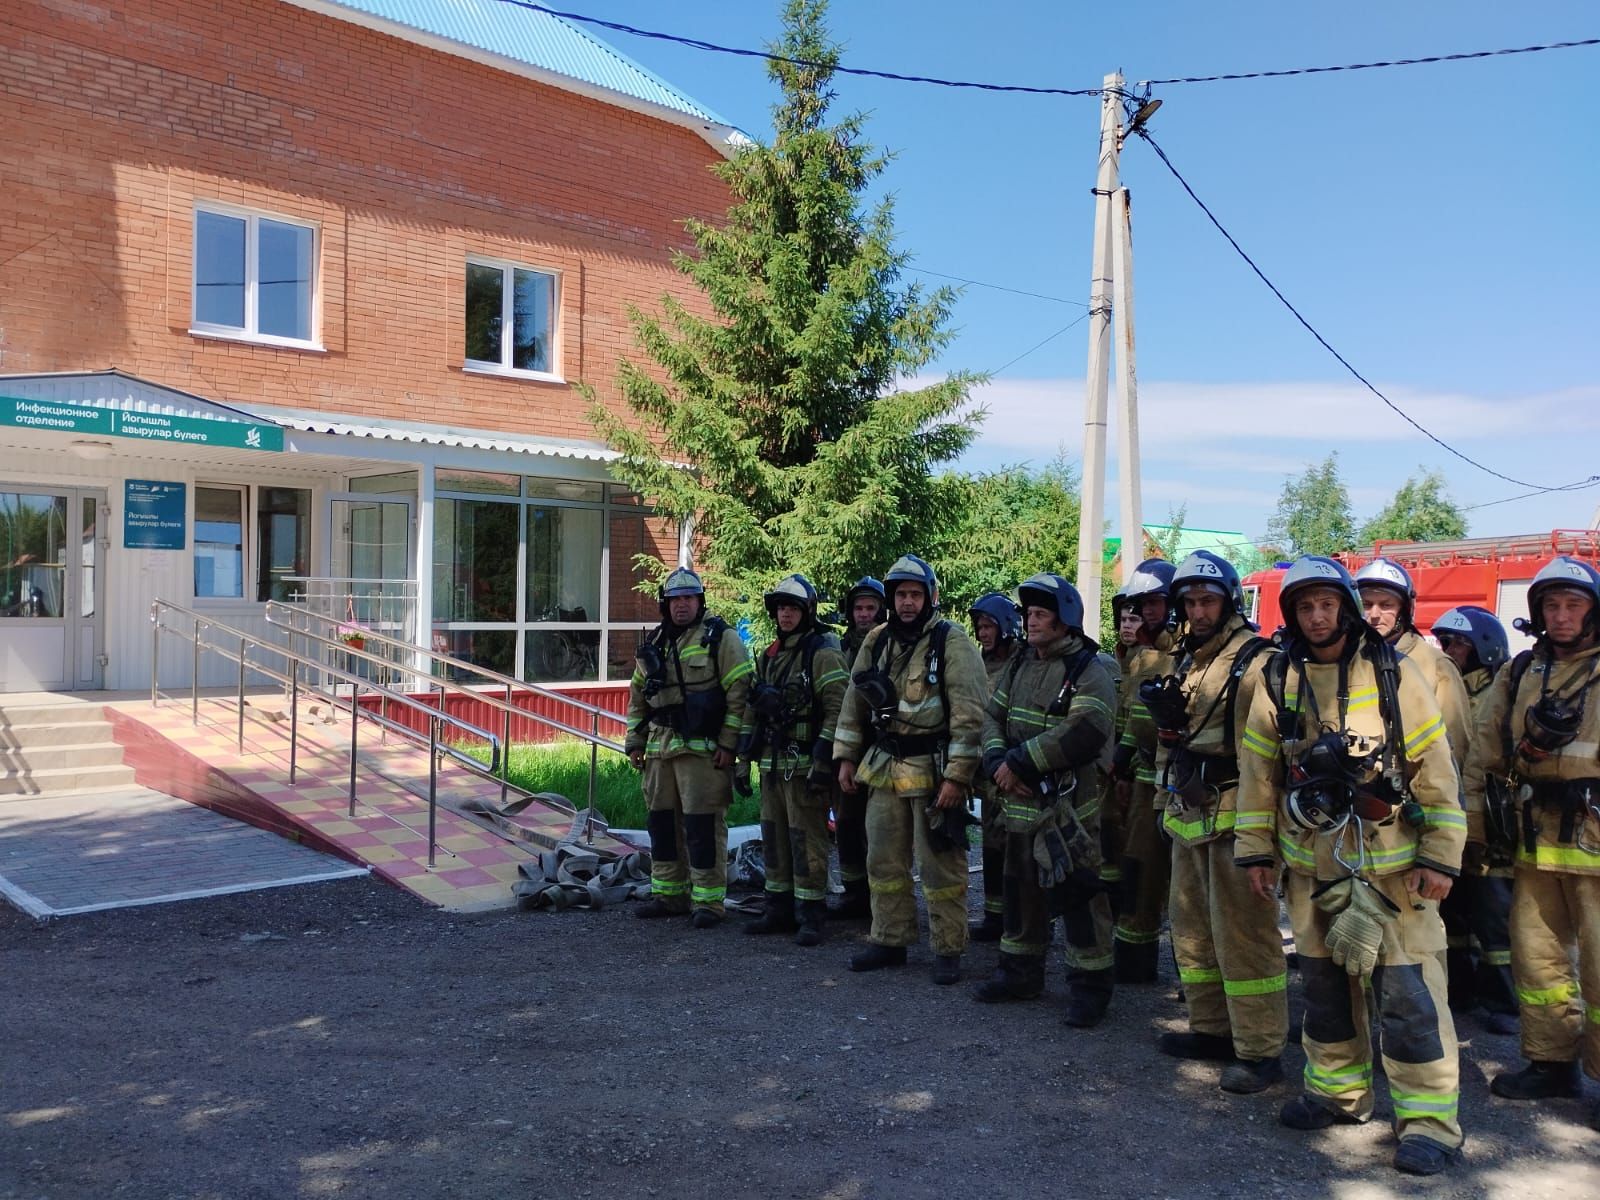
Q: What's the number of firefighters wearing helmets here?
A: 13